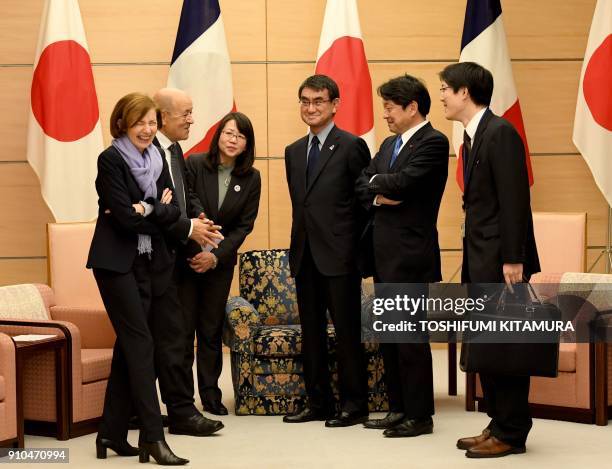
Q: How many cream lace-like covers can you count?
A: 2